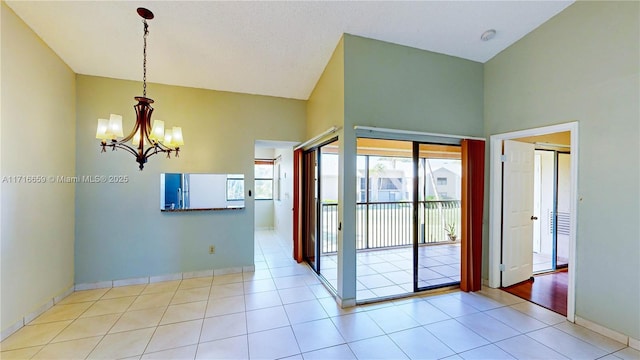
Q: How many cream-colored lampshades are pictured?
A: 6